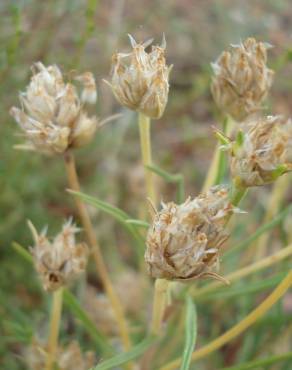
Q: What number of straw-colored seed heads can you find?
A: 6